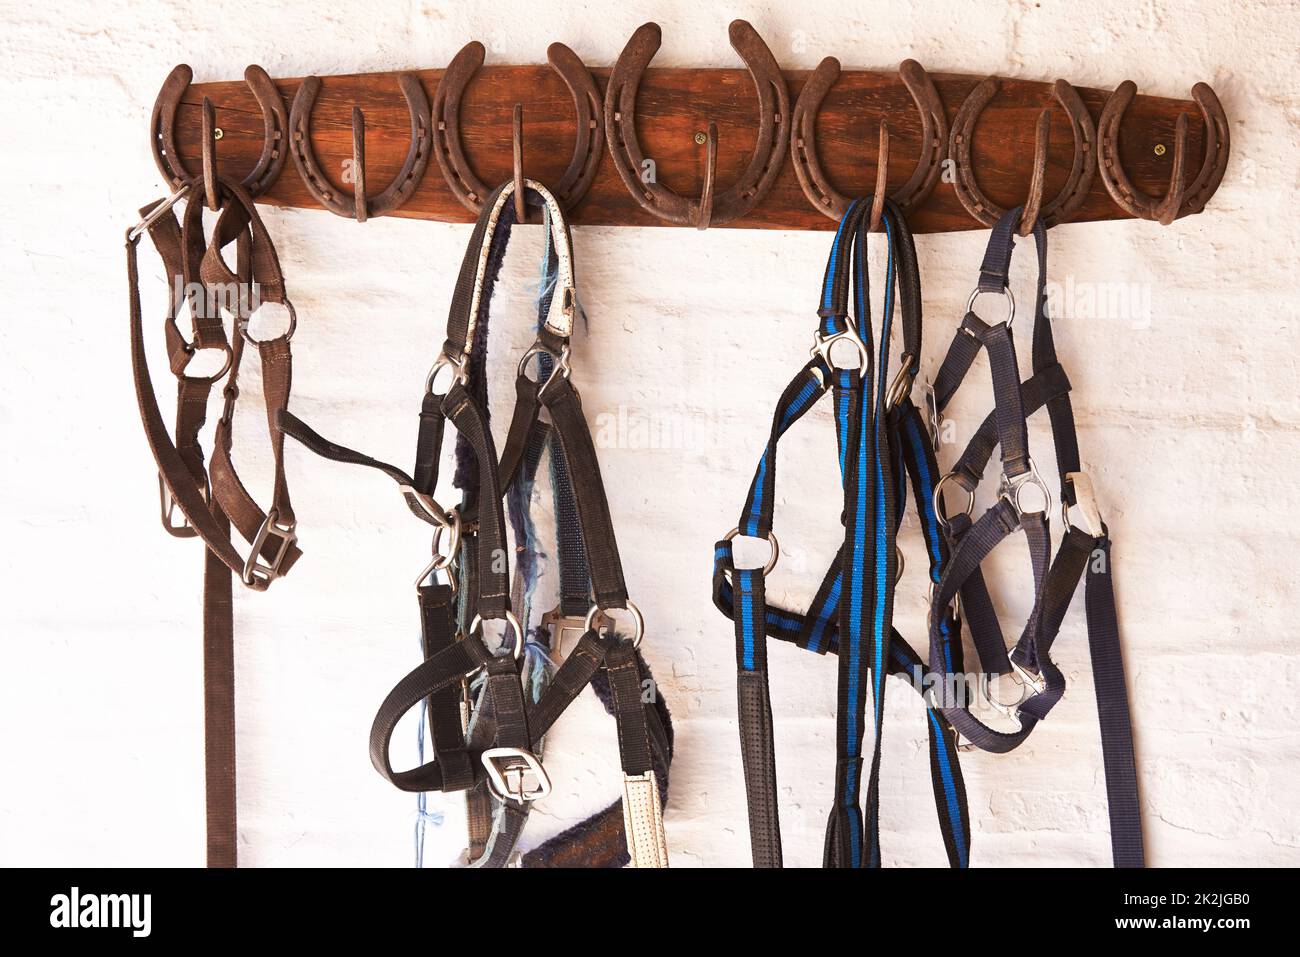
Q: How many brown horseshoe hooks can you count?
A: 7